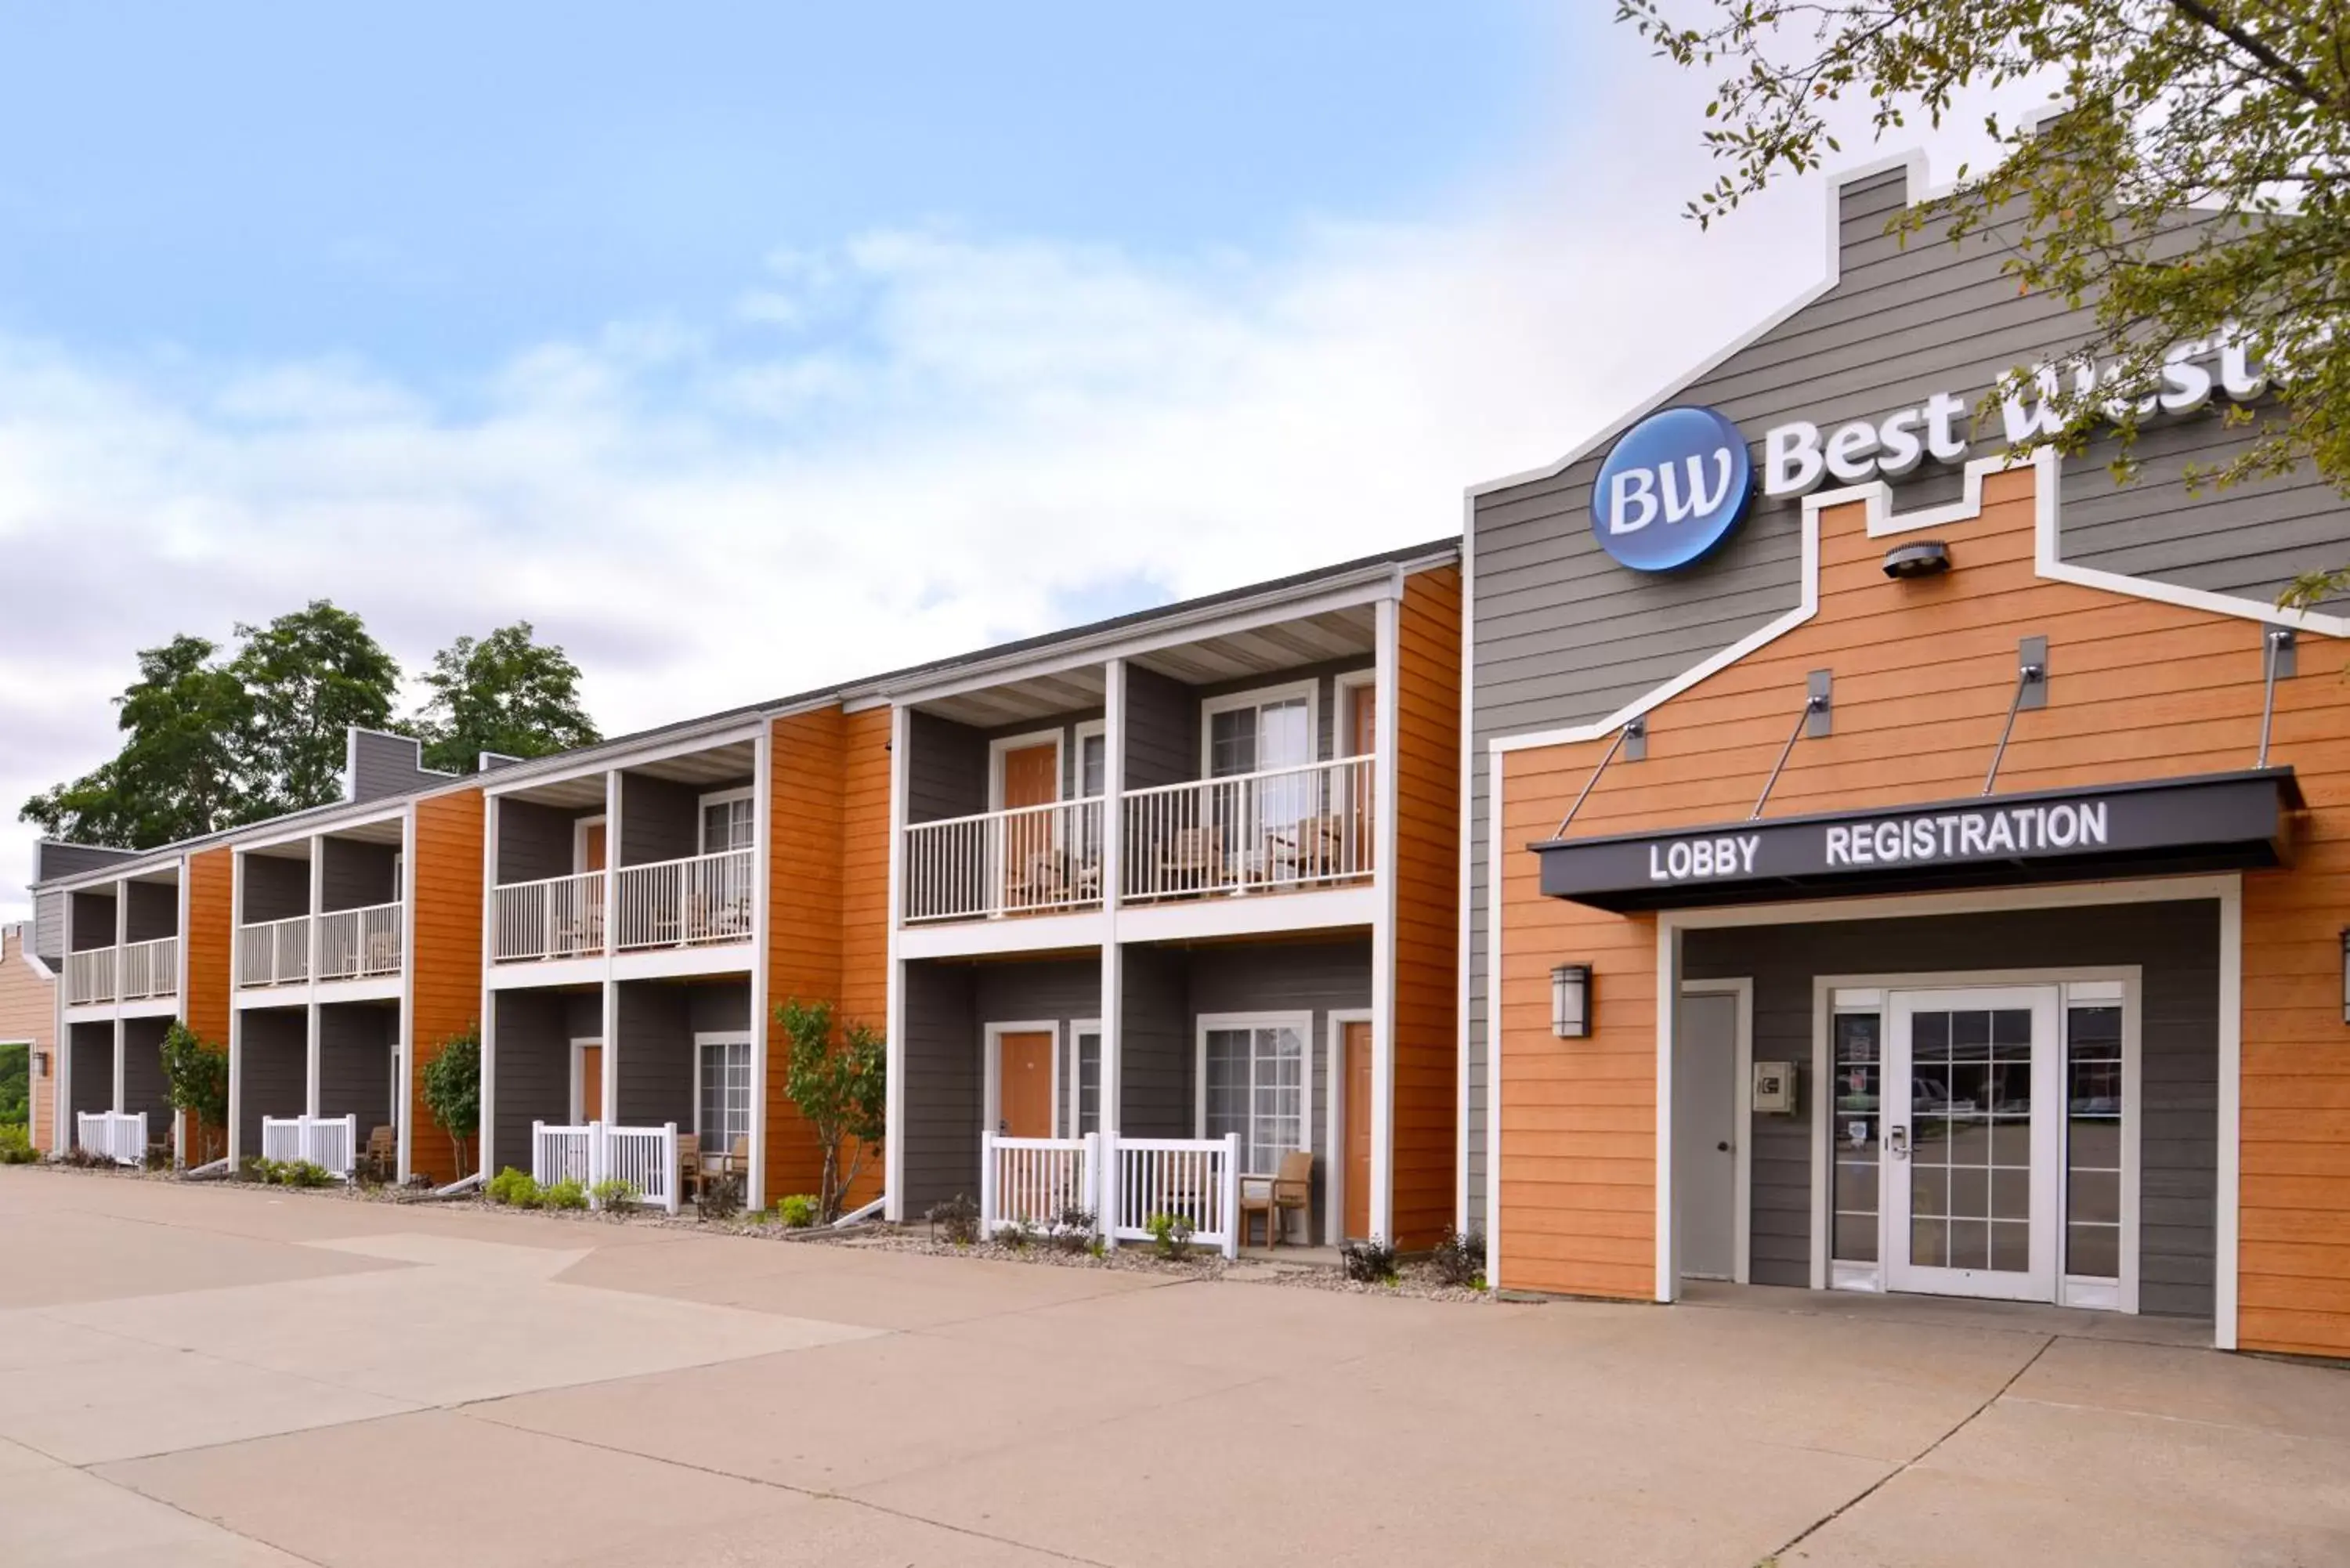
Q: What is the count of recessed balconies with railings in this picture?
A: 8